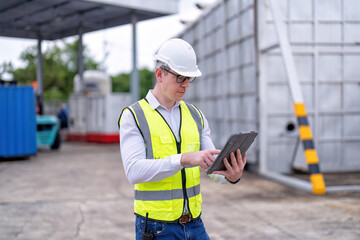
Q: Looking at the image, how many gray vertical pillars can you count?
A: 3